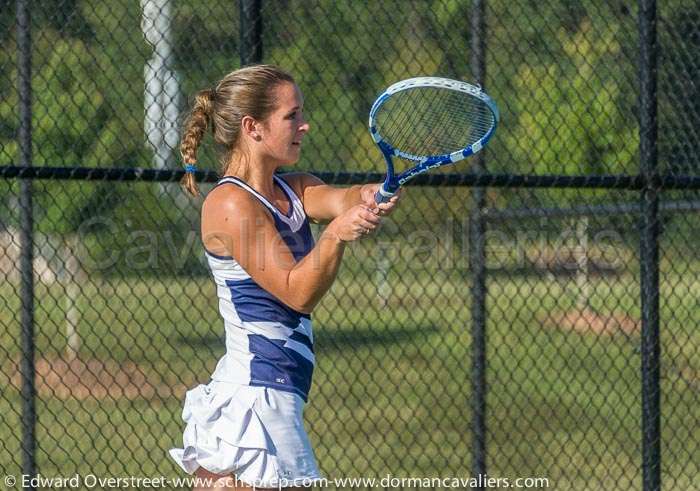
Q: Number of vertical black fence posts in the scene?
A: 4